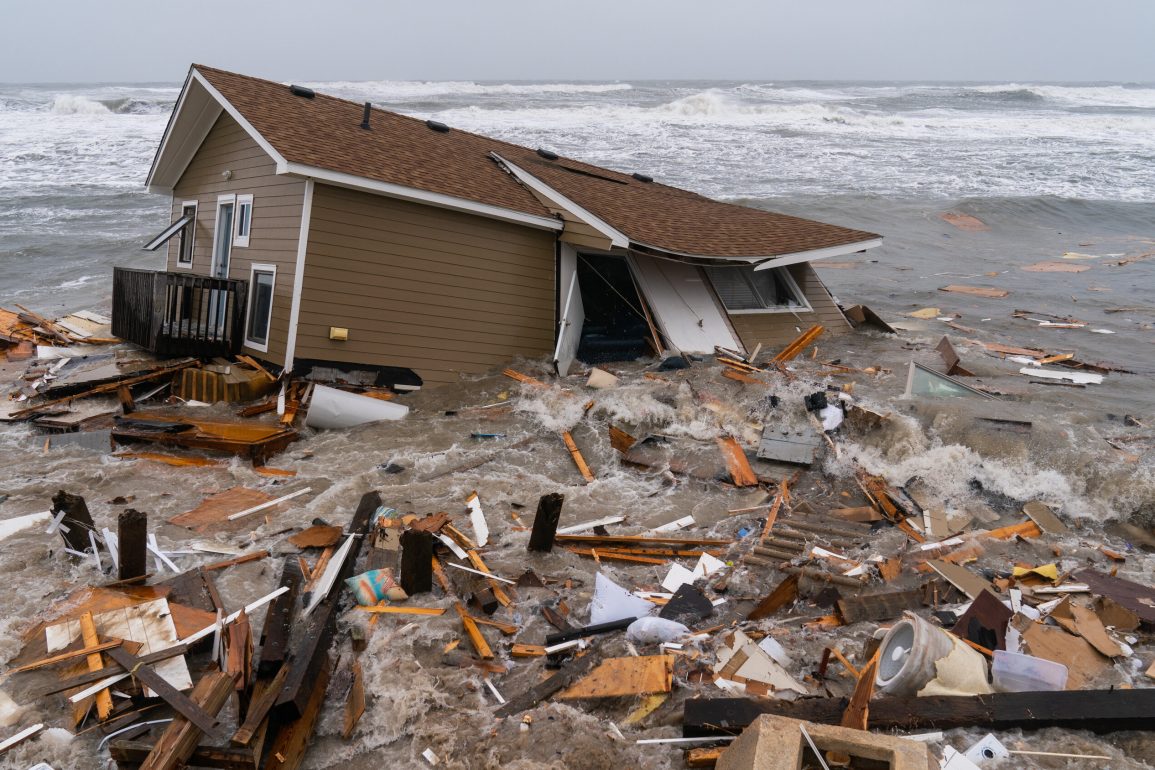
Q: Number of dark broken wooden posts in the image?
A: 4